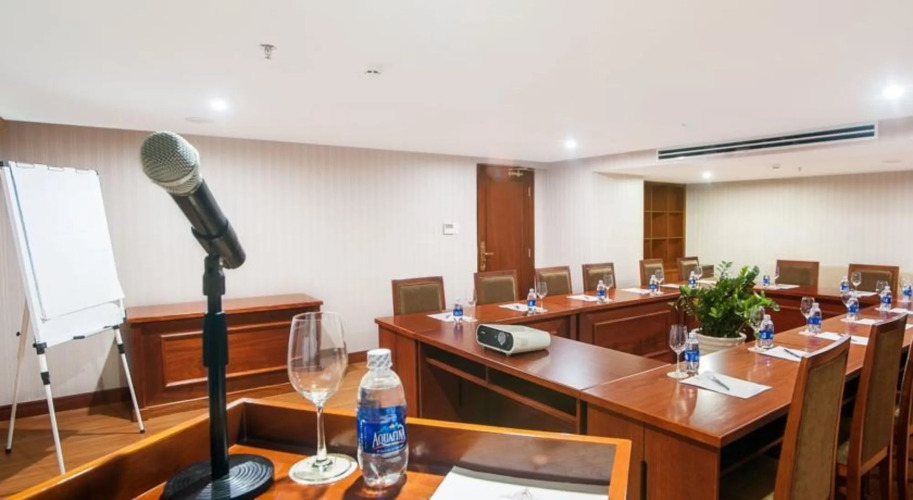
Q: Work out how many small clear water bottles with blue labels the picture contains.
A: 14